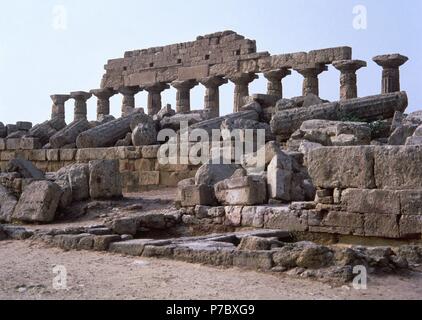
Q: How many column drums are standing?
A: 12